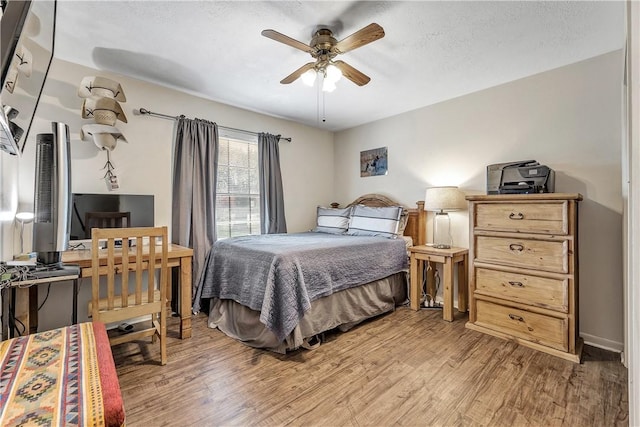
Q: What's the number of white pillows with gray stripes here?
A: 2